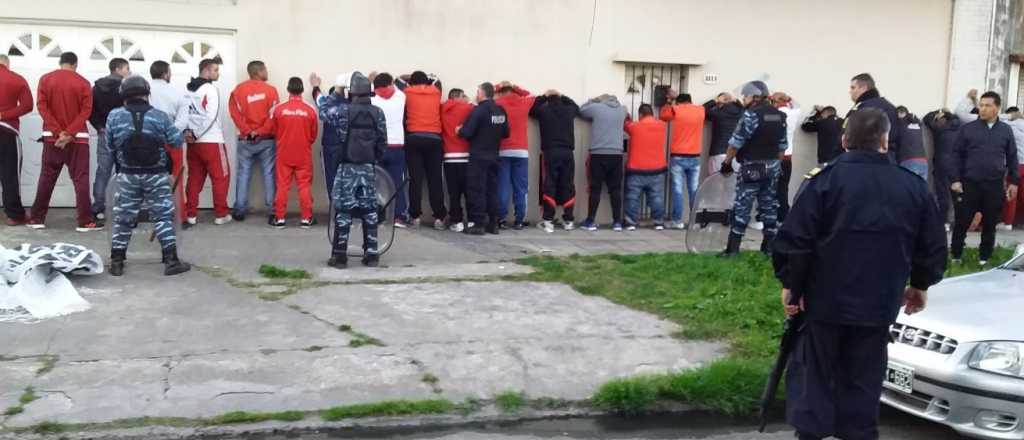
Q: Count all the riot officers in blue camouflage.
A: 3